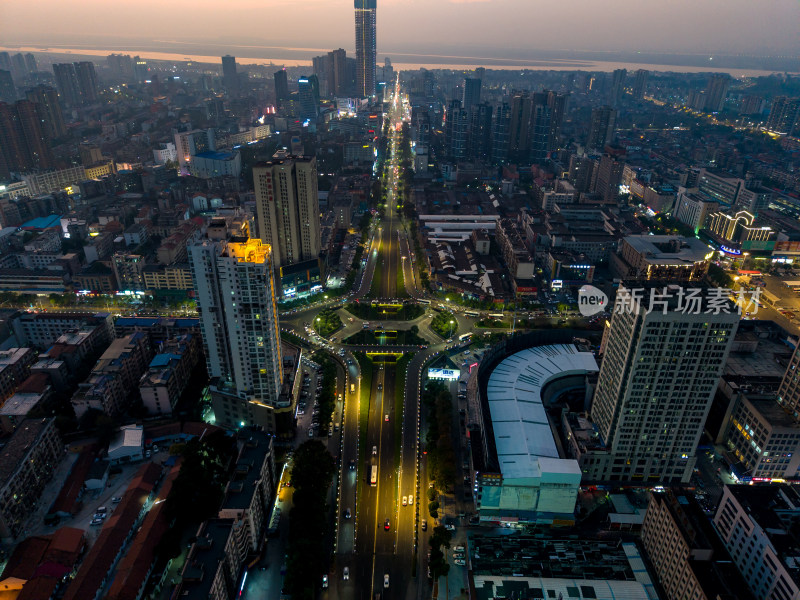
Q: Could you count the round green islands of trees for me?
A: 2